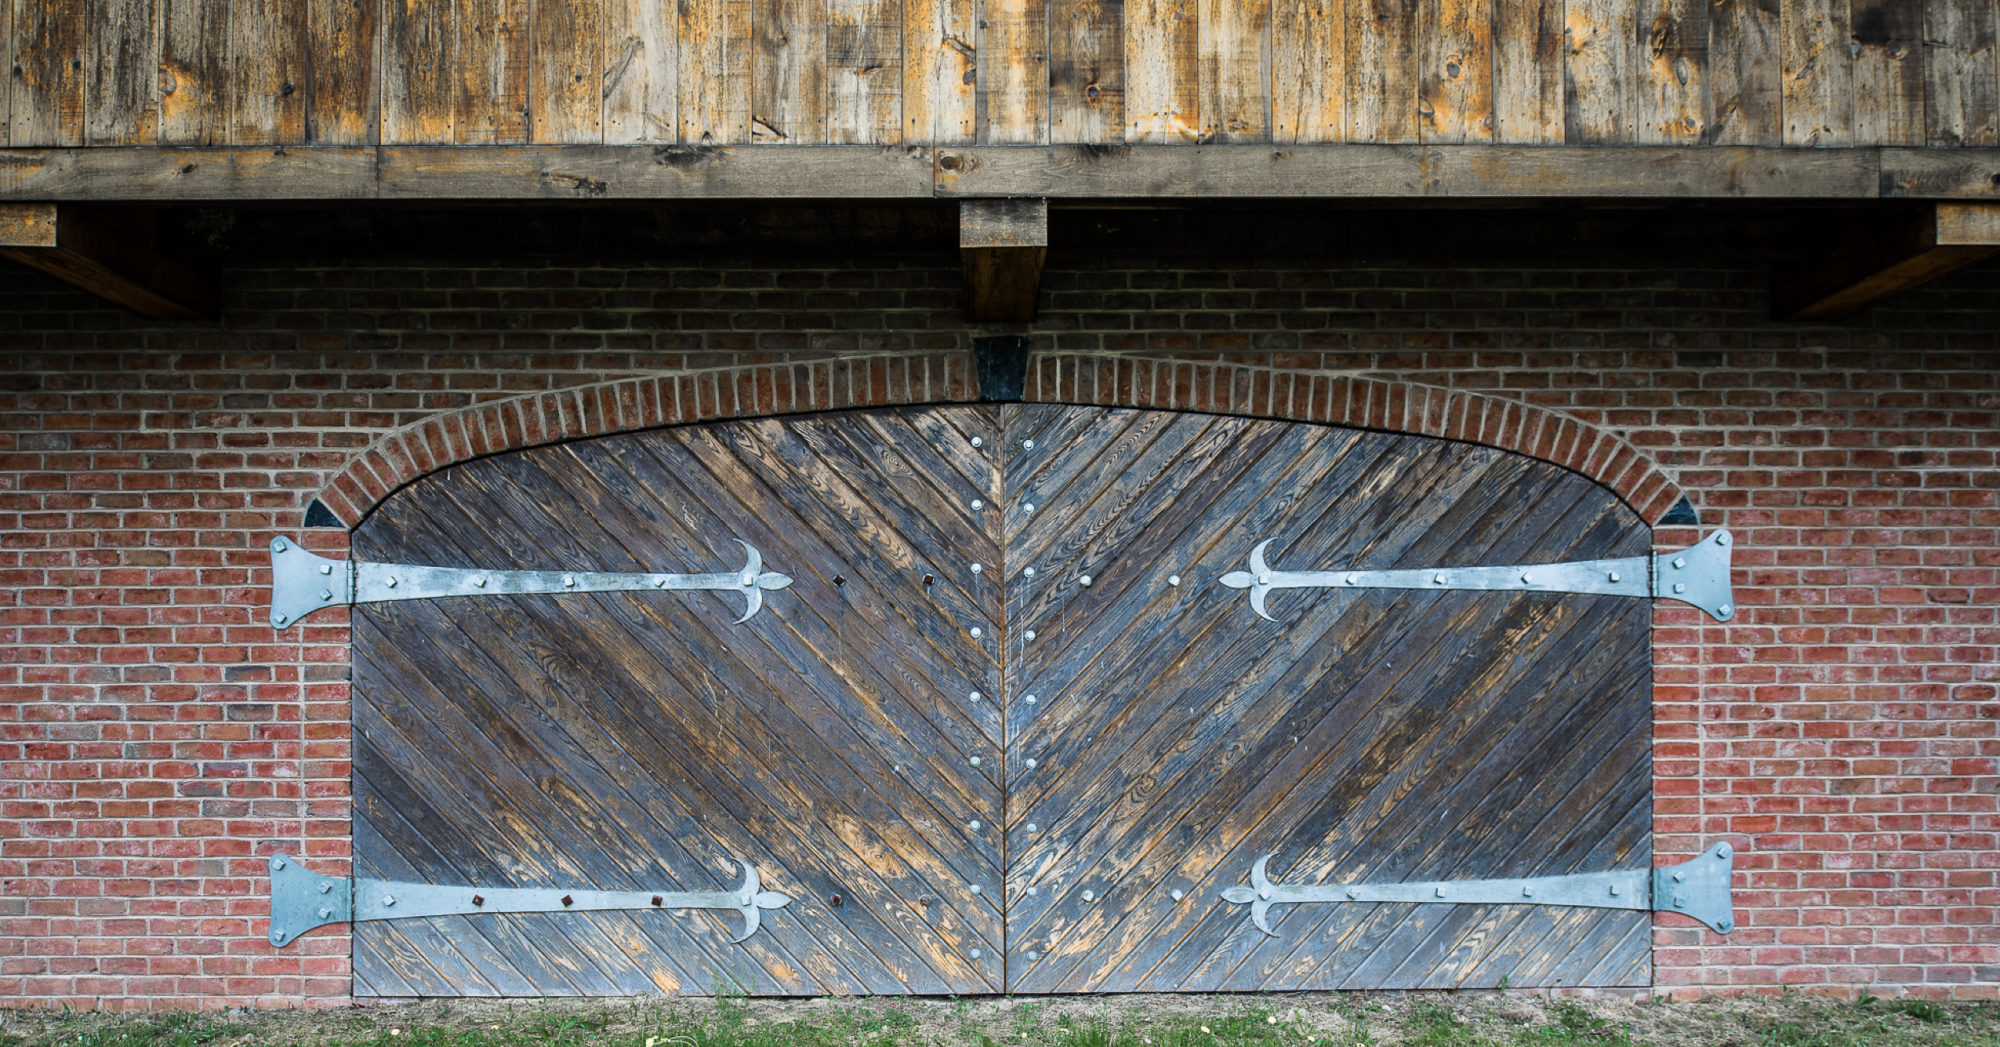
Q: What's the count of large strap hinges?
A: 4